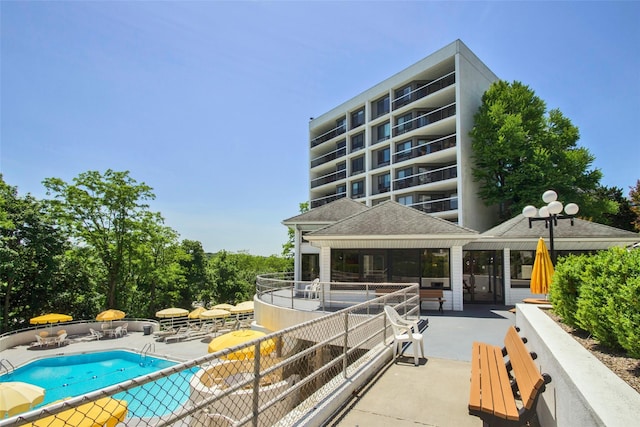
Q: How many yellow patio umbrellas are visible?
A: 11